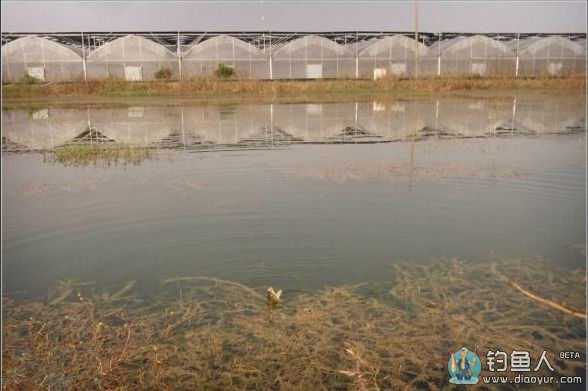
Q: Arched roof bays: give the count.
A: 7